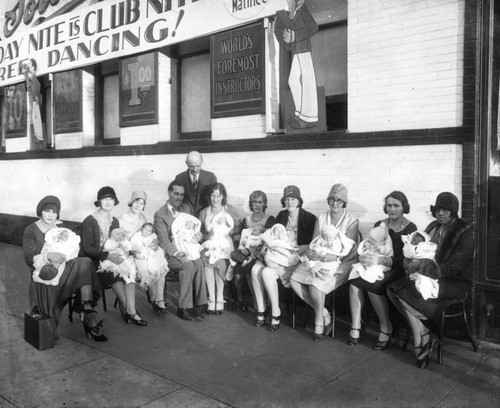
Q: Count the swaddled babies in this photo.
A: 10